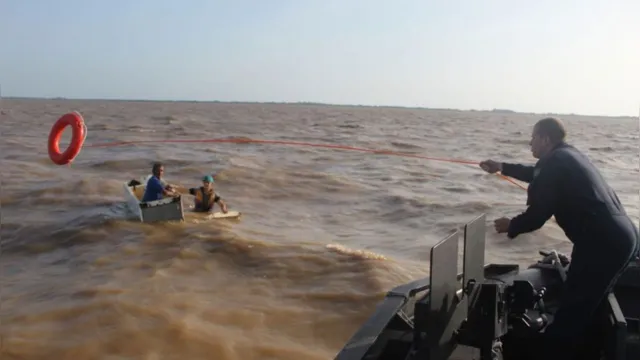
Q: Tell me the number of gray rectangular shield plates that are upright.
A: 2